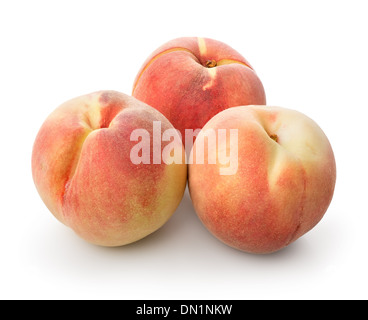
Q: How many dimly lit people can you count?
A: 0